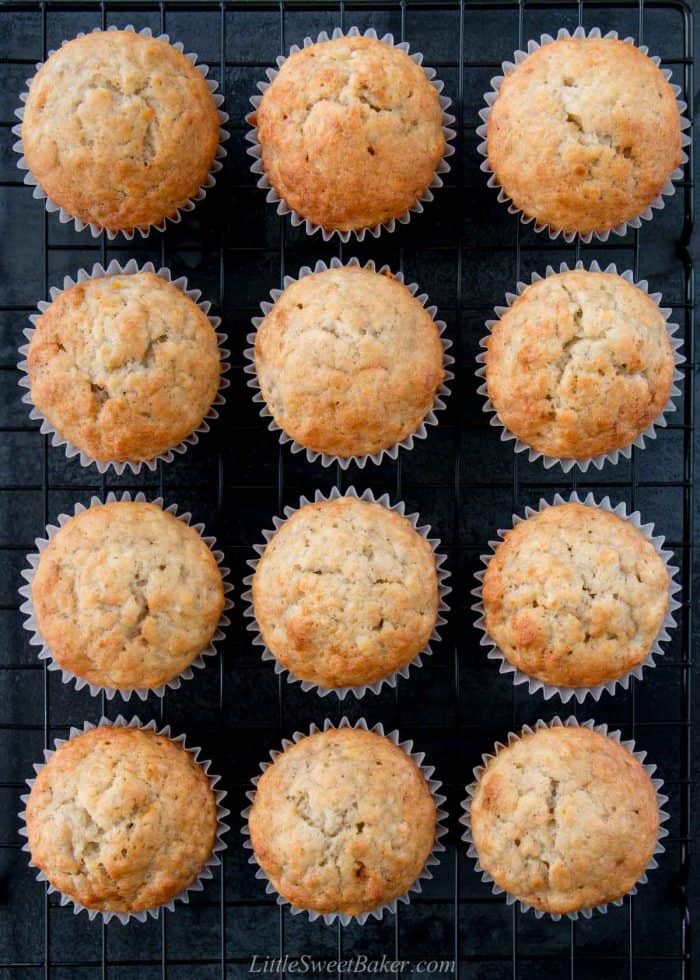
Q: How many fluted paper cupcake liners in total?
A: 12